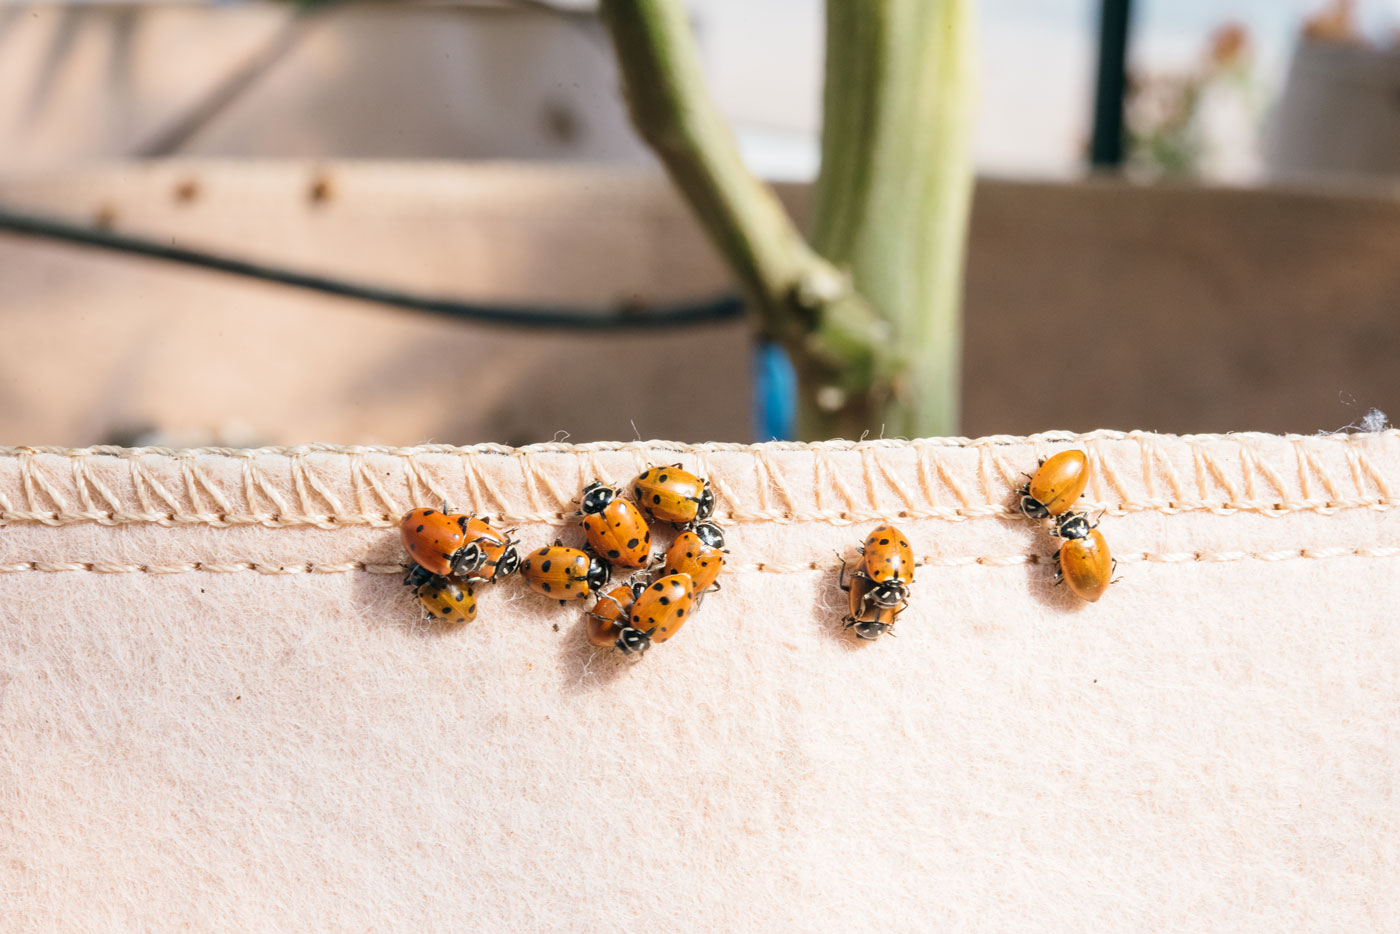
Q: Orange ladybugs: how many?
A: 13